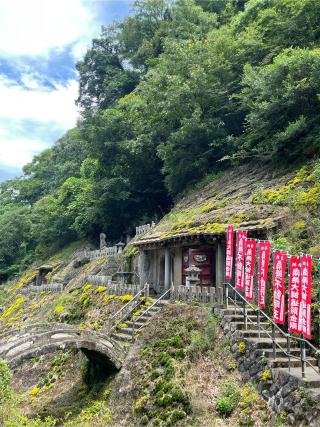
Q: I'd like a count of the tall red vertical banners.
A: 7